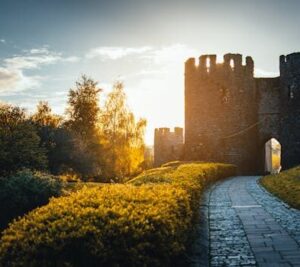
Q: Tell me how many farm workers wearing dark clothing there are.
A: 0